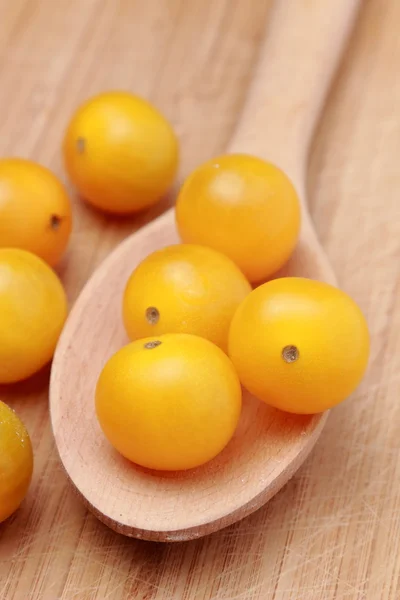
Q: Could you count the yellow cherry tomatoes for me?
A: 8